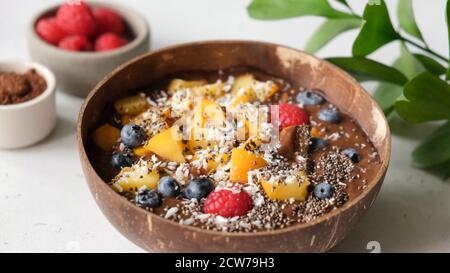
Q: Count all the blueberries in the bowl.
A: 10